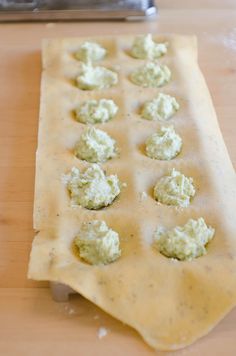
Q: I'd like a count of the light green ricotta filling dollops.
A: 12